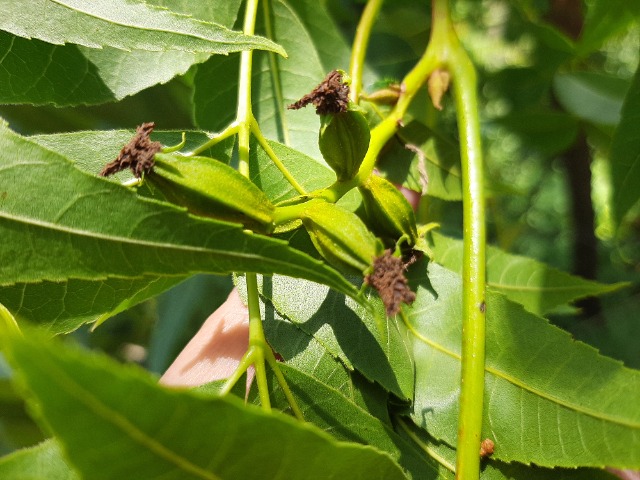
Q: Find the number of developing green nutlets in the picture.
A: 4